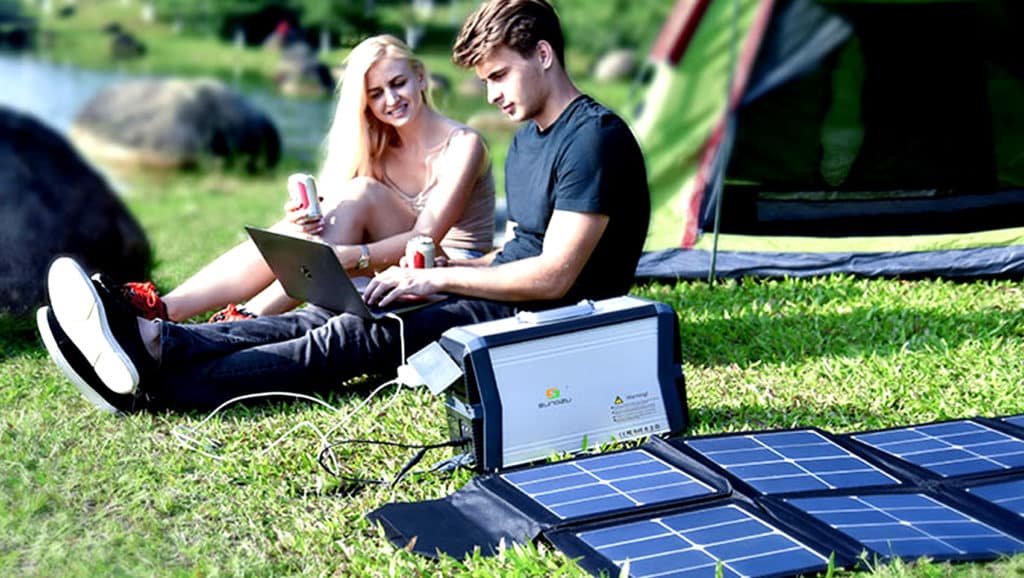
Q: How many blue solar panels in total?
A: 7